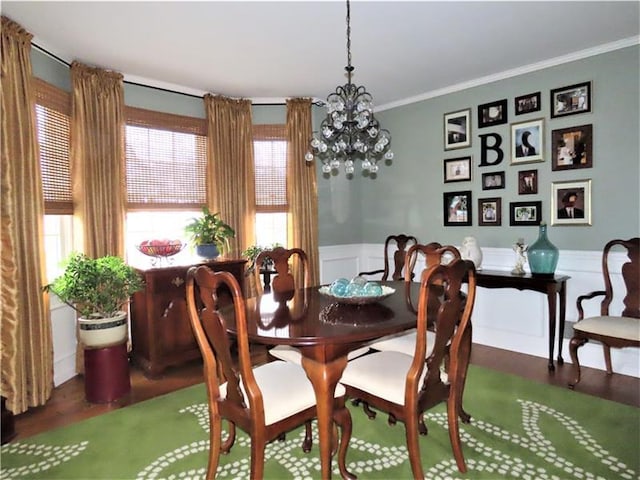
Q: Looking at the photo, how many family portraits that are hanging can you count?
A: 13